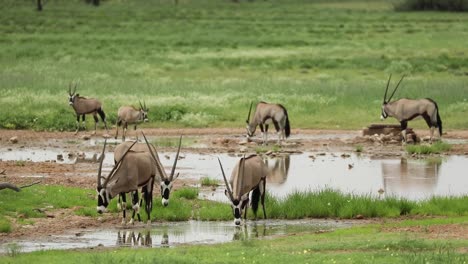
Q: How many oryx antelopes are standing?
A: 7